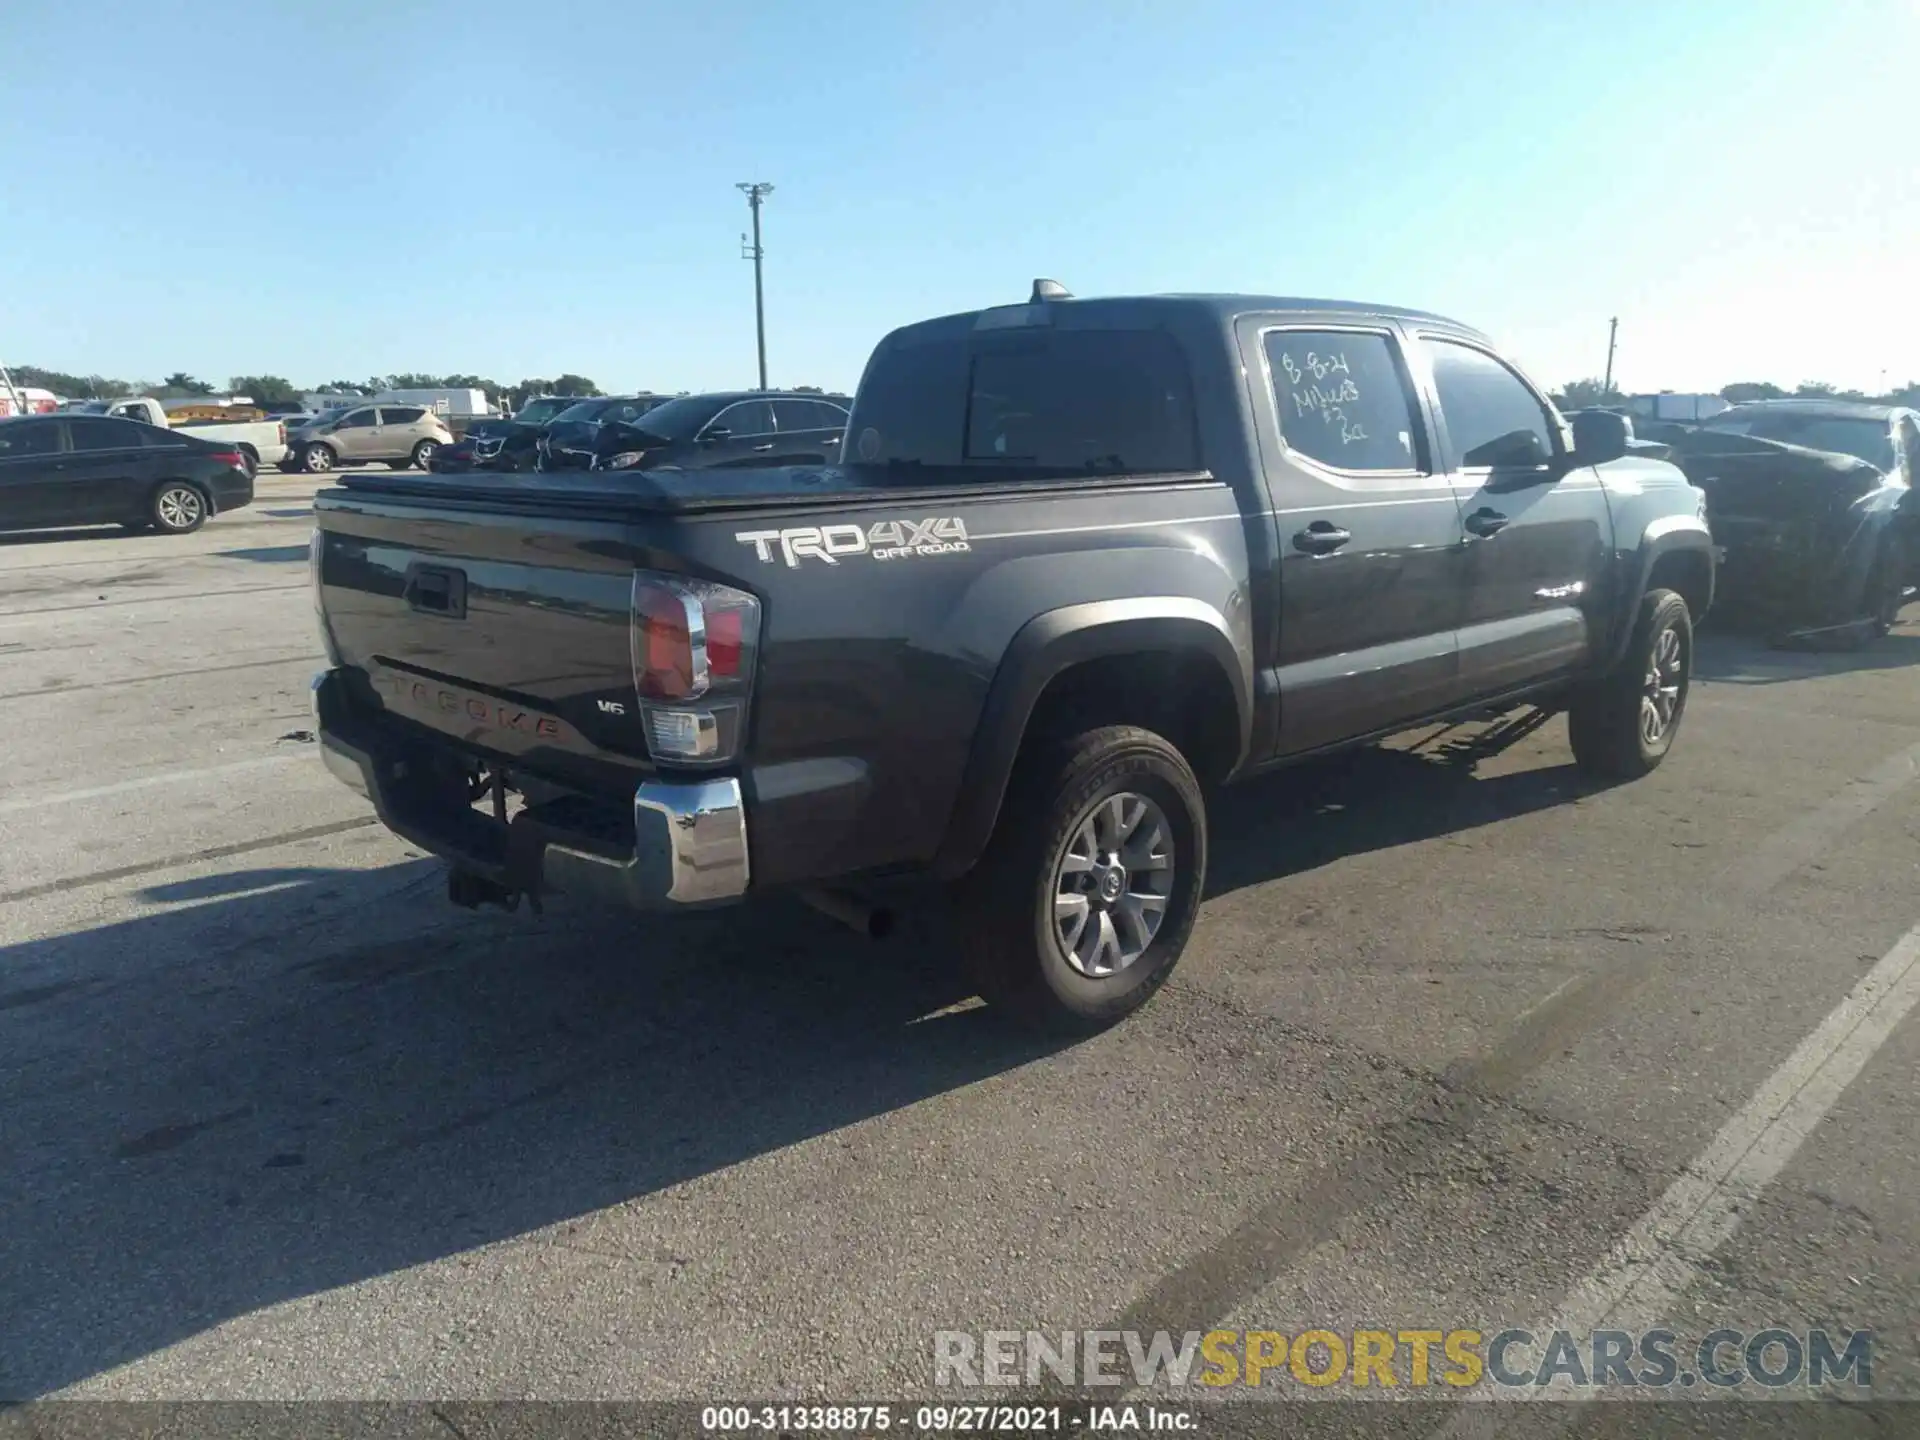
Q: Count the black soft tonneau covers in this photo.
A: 1